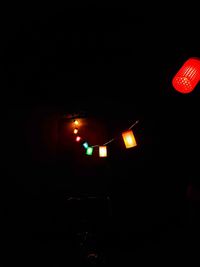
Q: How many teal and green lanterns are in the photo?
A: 2